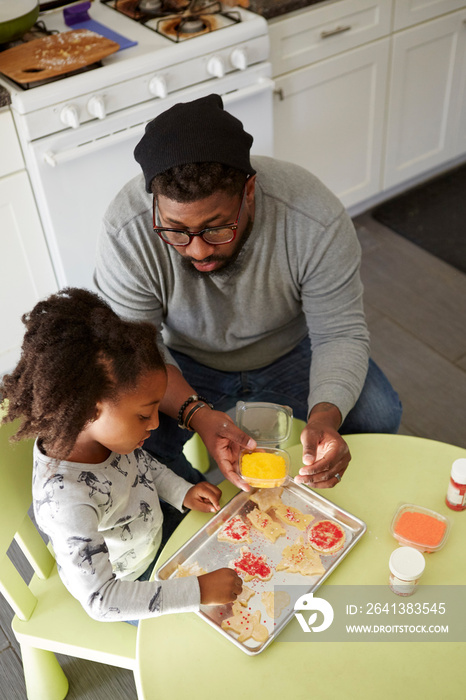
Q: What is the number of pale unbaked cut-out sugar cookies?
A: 11